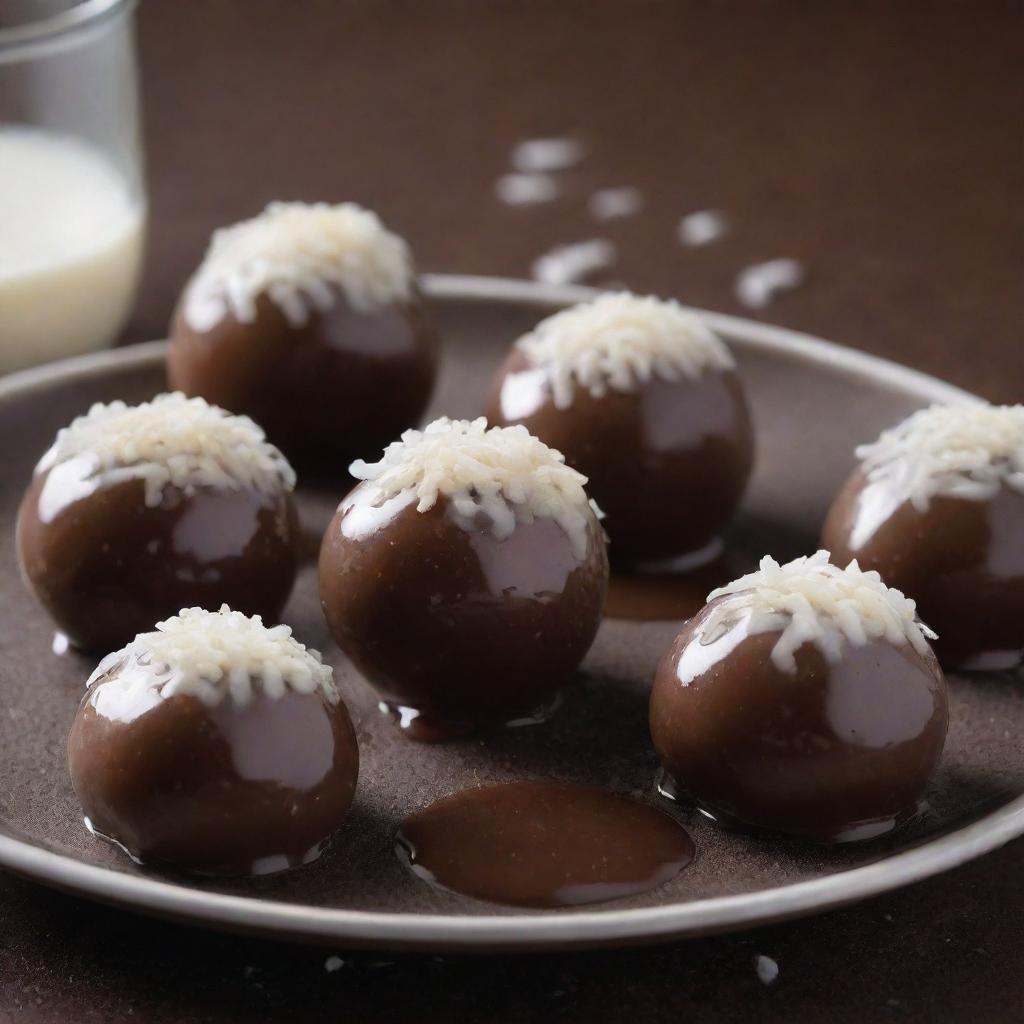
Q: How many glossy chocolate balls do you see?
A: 7